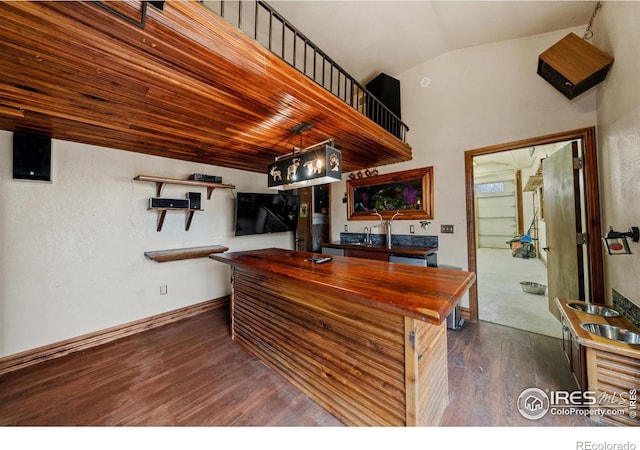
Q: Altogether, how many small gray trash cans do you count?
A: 1